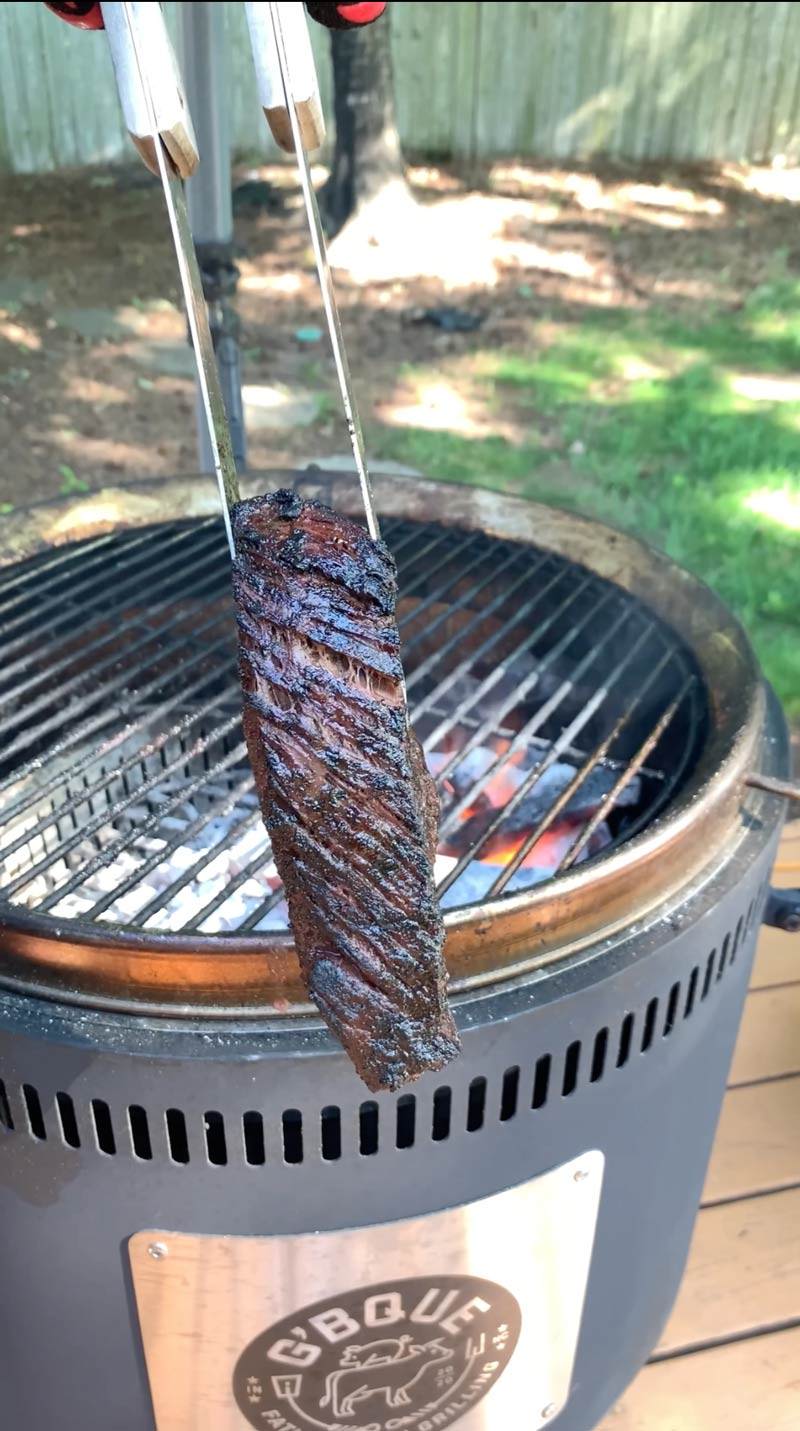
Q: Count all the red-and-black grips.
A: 2